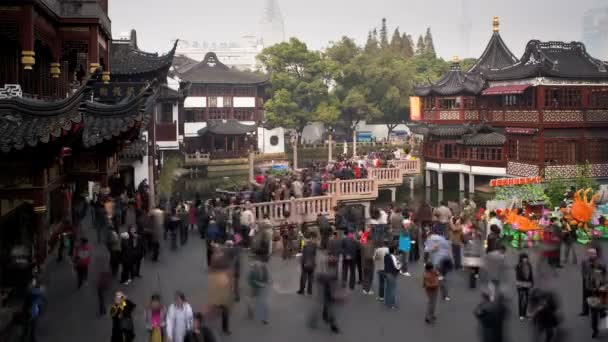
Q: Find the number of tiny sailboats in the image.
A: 0